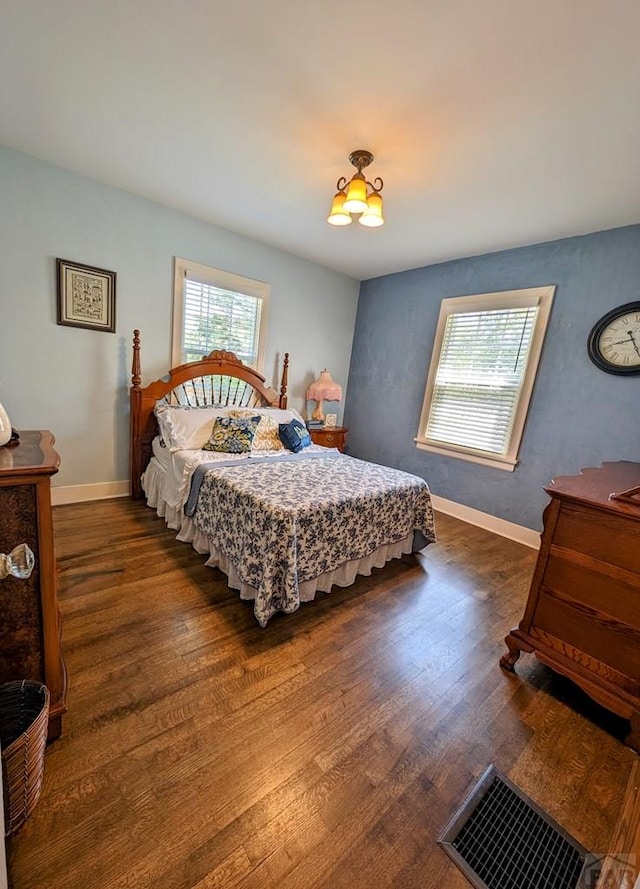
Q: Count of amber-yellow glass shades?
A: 3